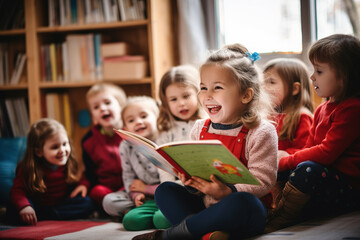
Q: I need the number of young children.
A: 7